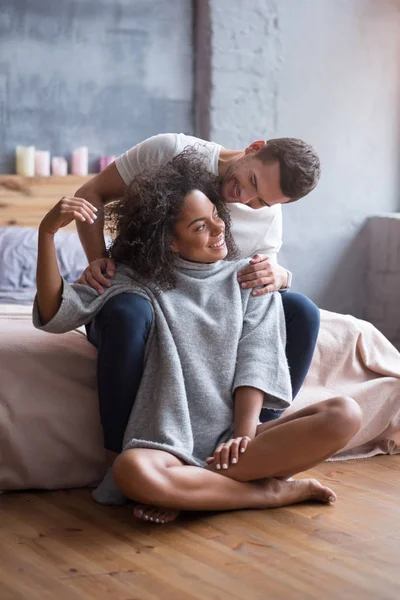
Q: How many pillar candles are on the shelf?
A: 5